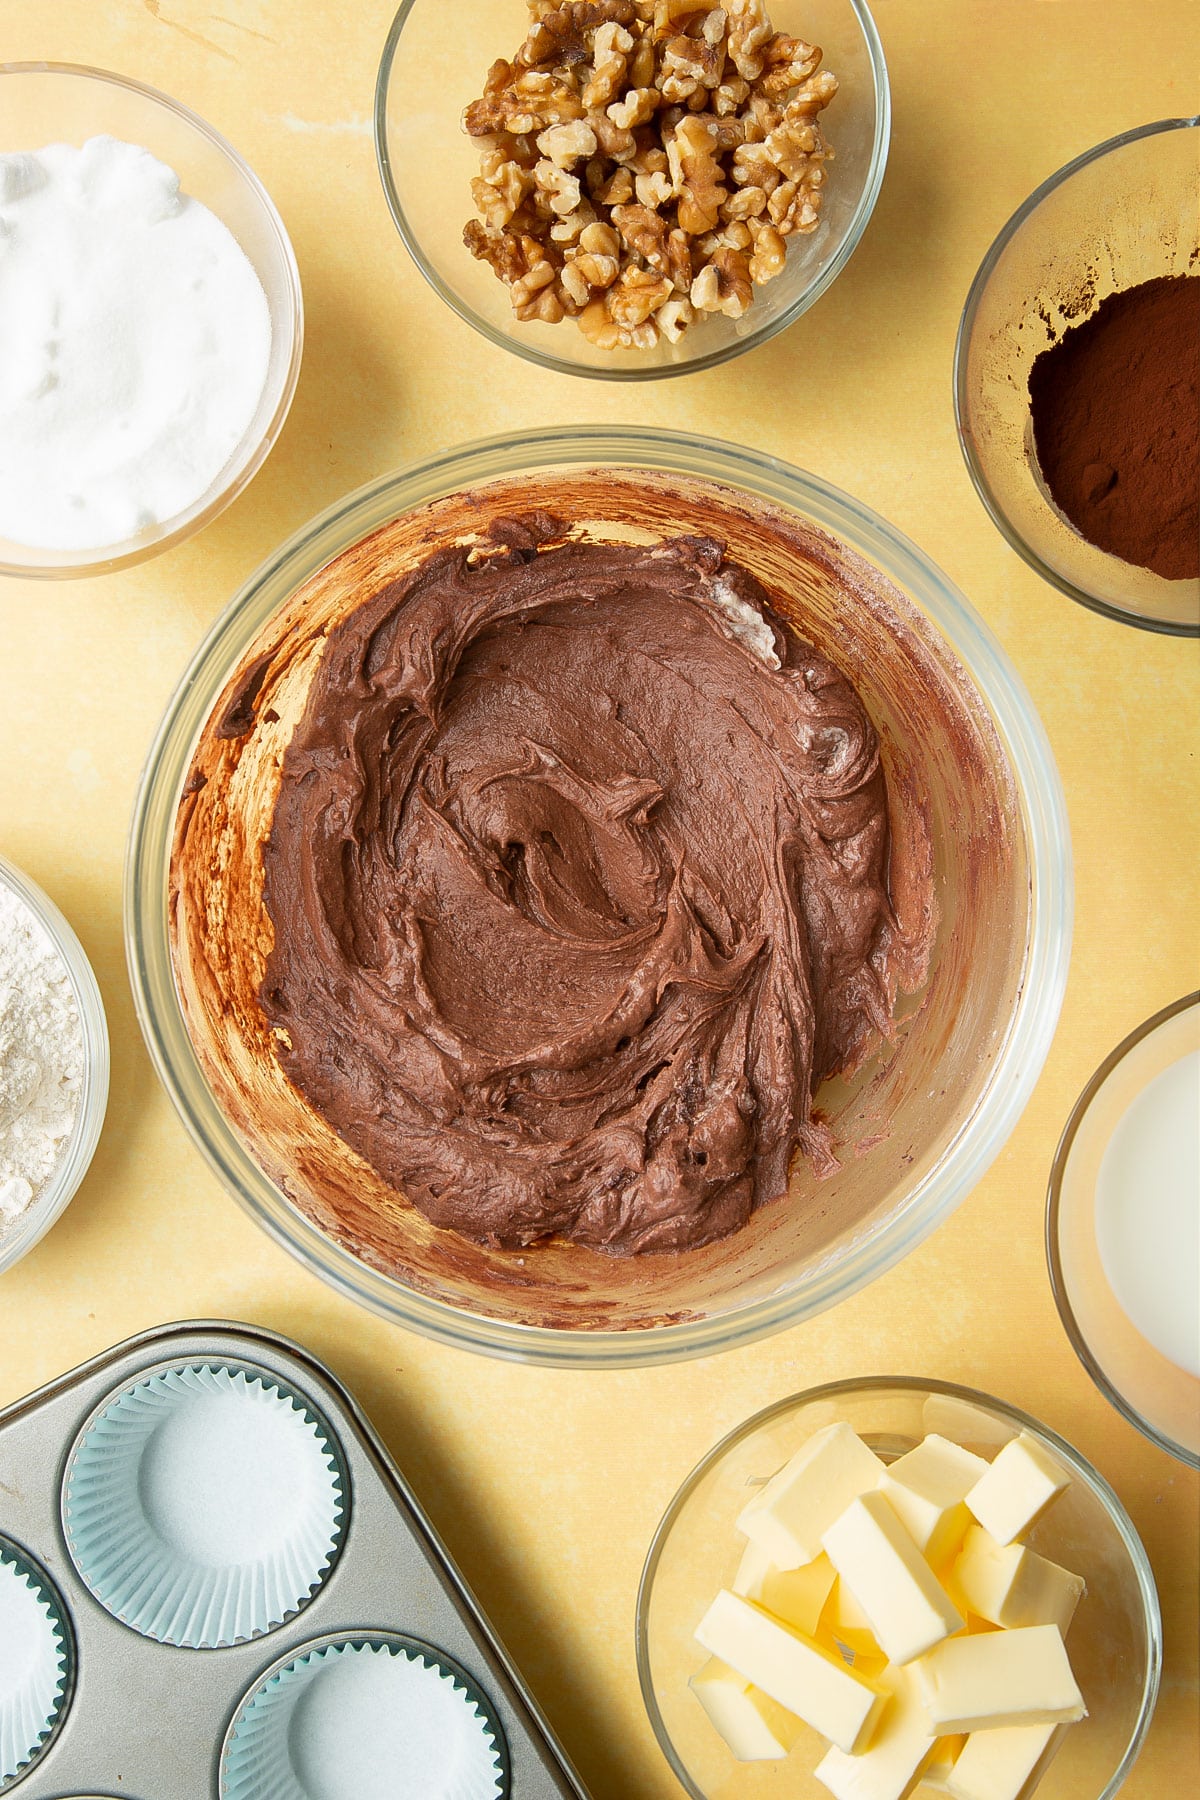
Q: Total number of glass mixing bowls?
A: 7